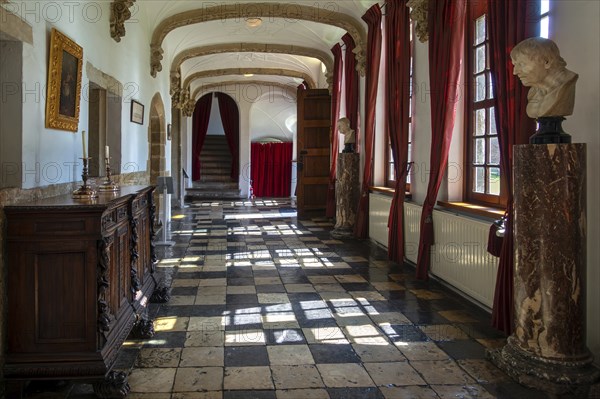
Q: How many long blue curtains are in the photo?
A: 0